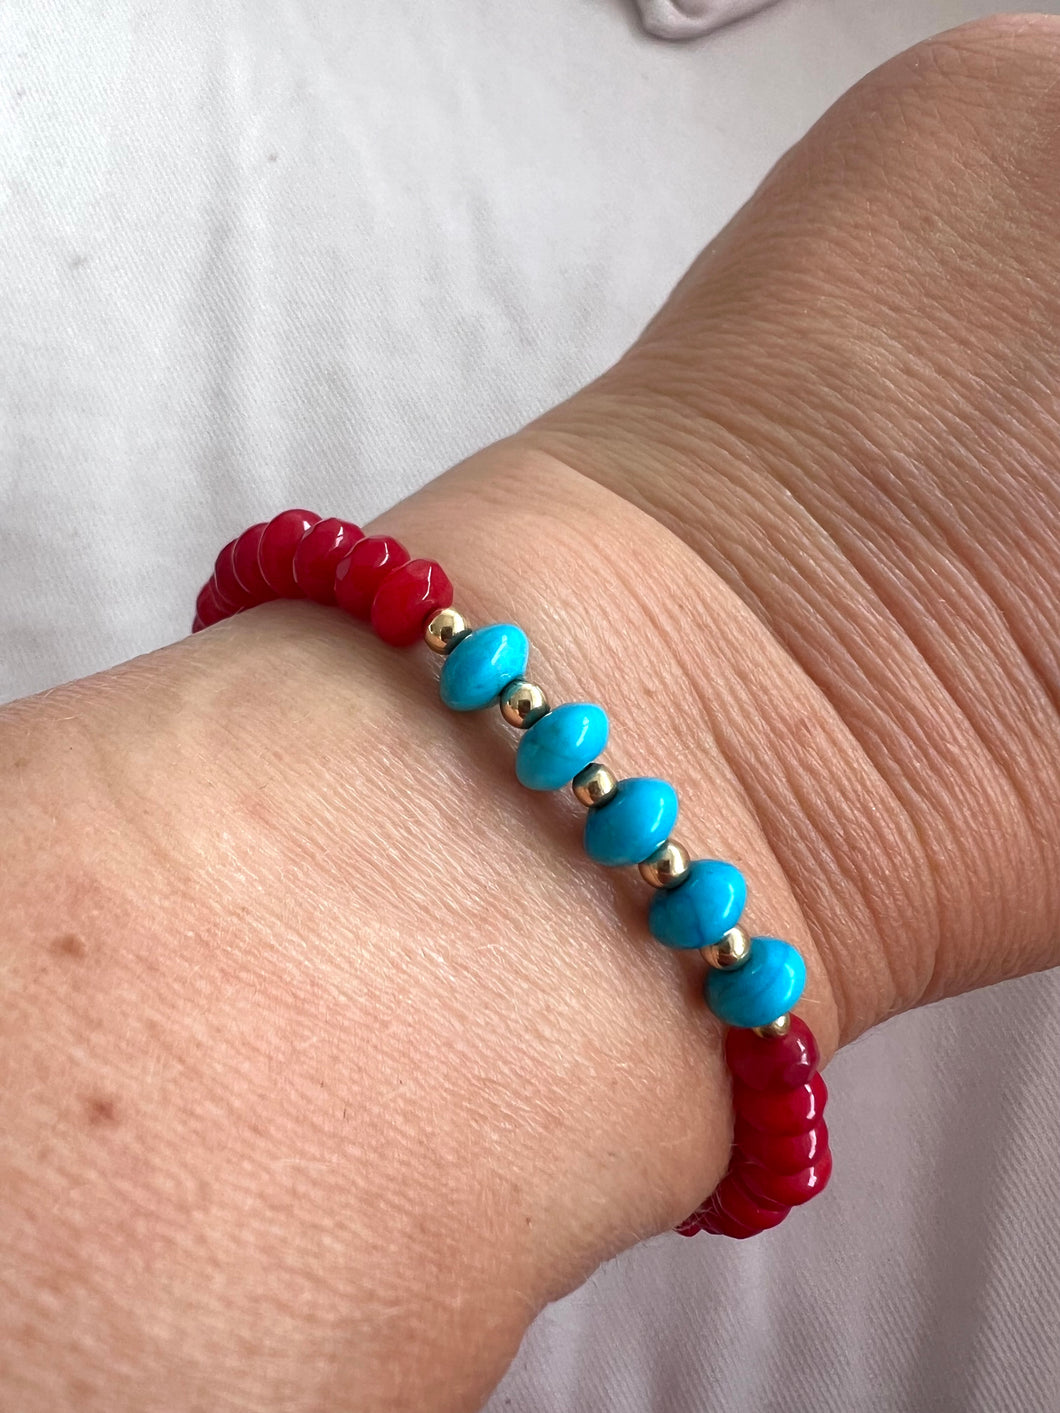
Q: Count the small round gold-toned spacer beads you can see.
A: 6